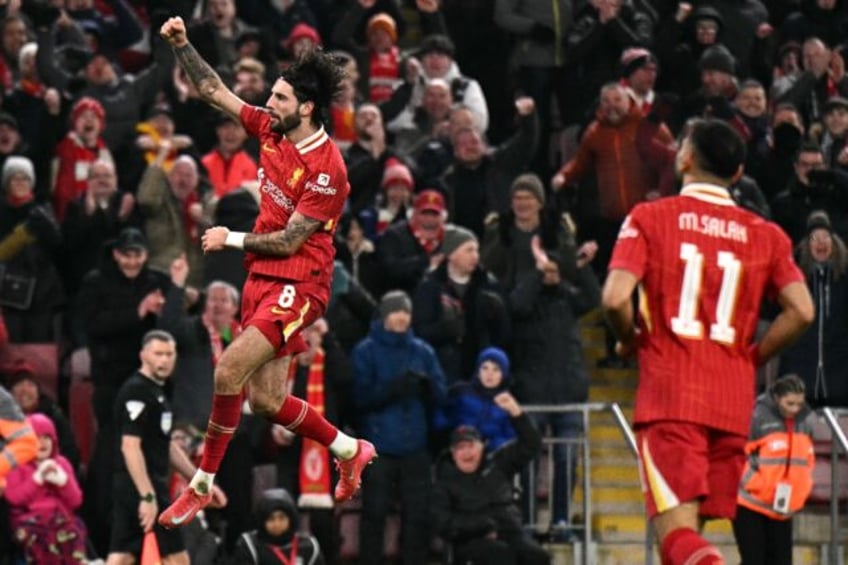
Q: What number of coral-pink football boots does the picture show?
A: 2